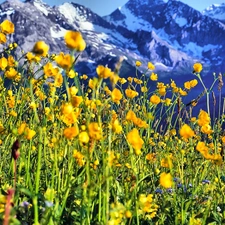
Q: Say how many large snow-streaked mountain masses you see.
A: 2